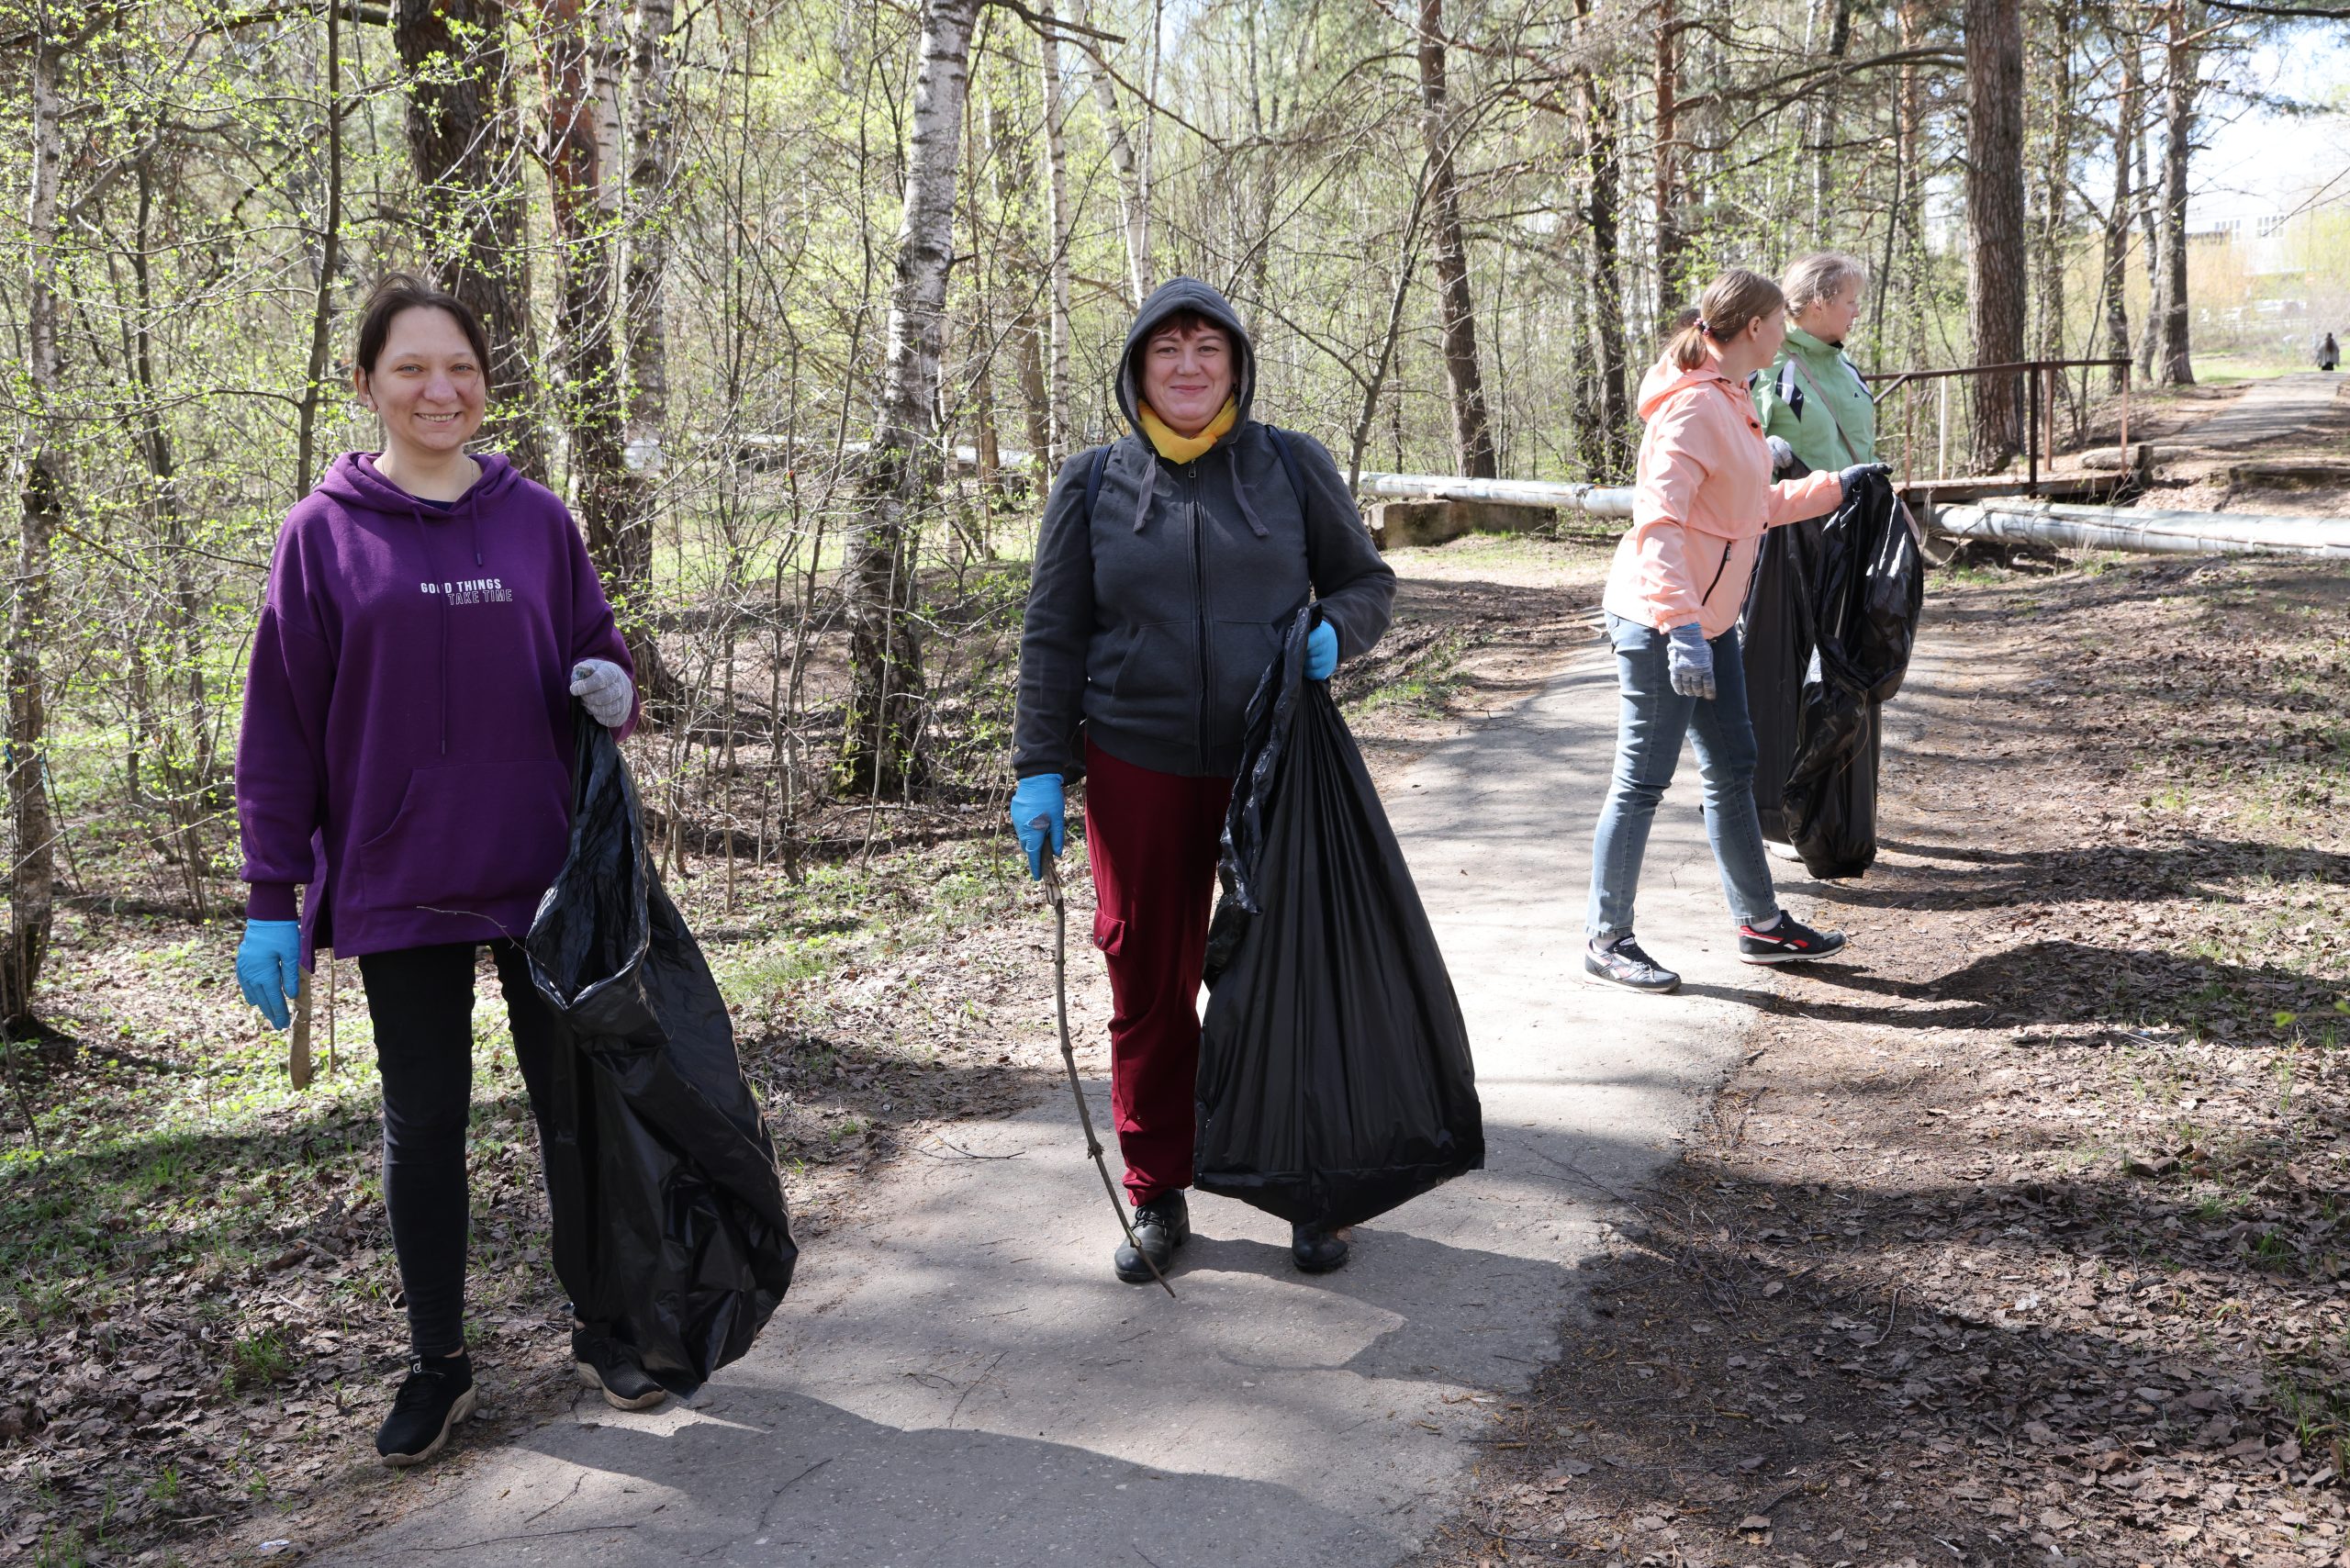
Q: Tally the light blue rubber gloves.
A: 3